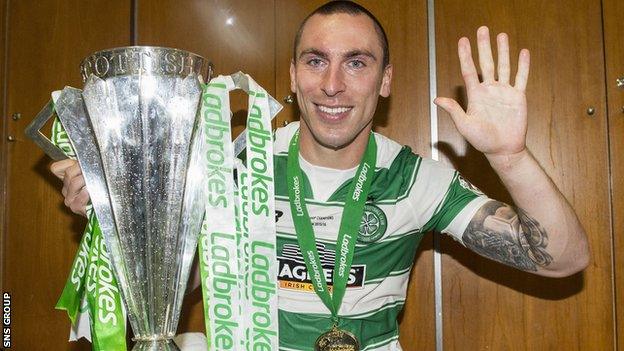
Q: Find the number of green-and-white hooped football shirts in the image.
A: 1